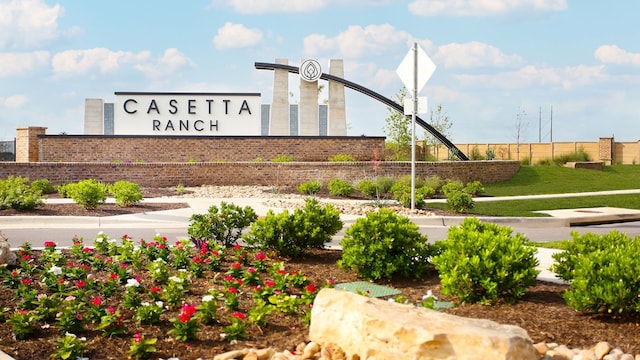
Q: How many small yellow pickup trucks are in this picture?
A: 0